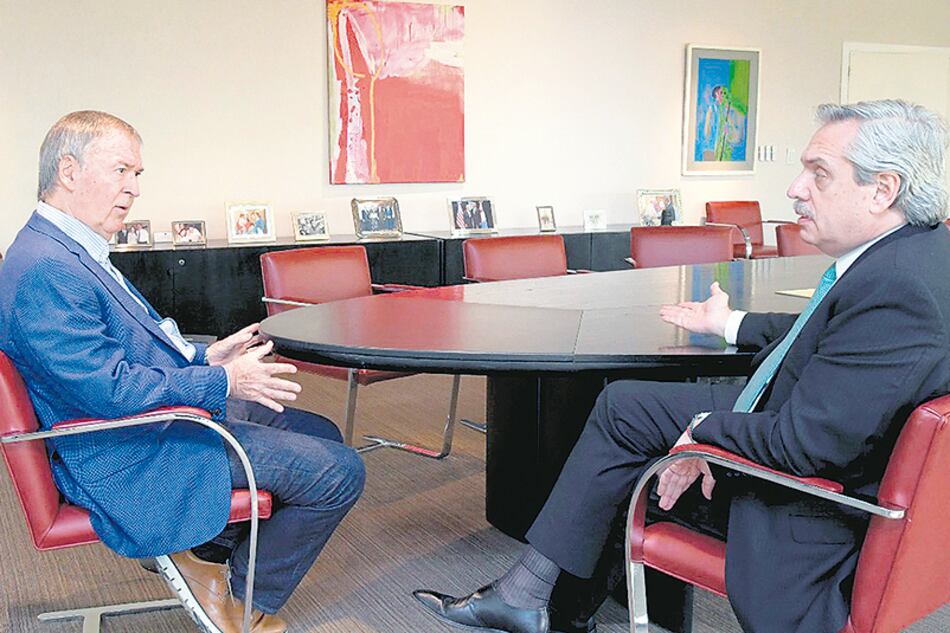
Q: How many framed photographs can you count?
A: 9